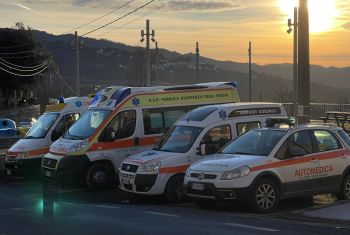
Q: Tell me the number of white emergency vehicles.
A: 4